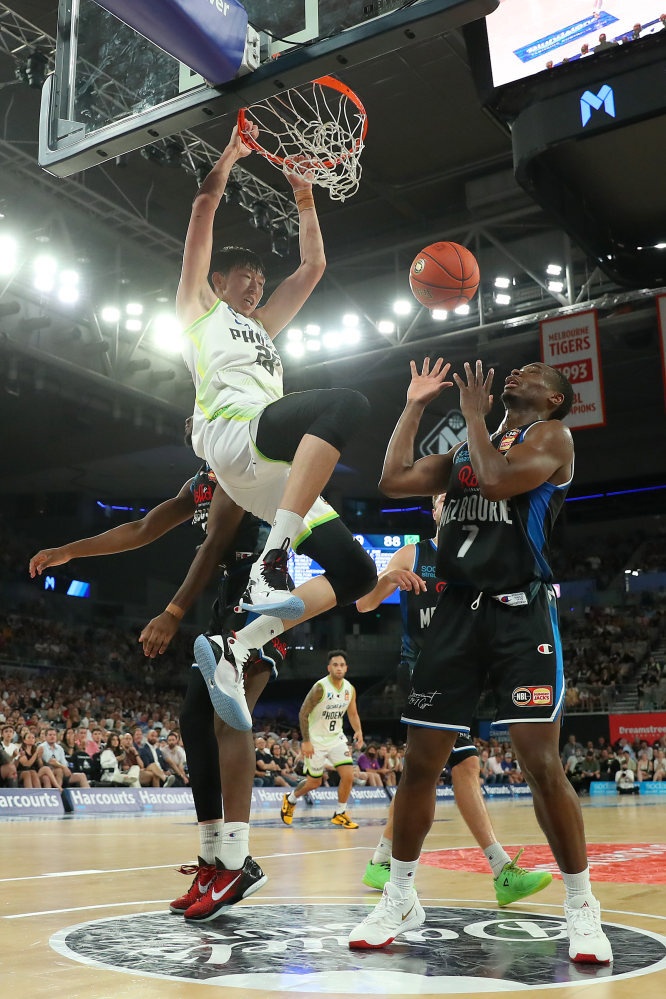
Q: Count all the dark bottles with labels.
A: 0